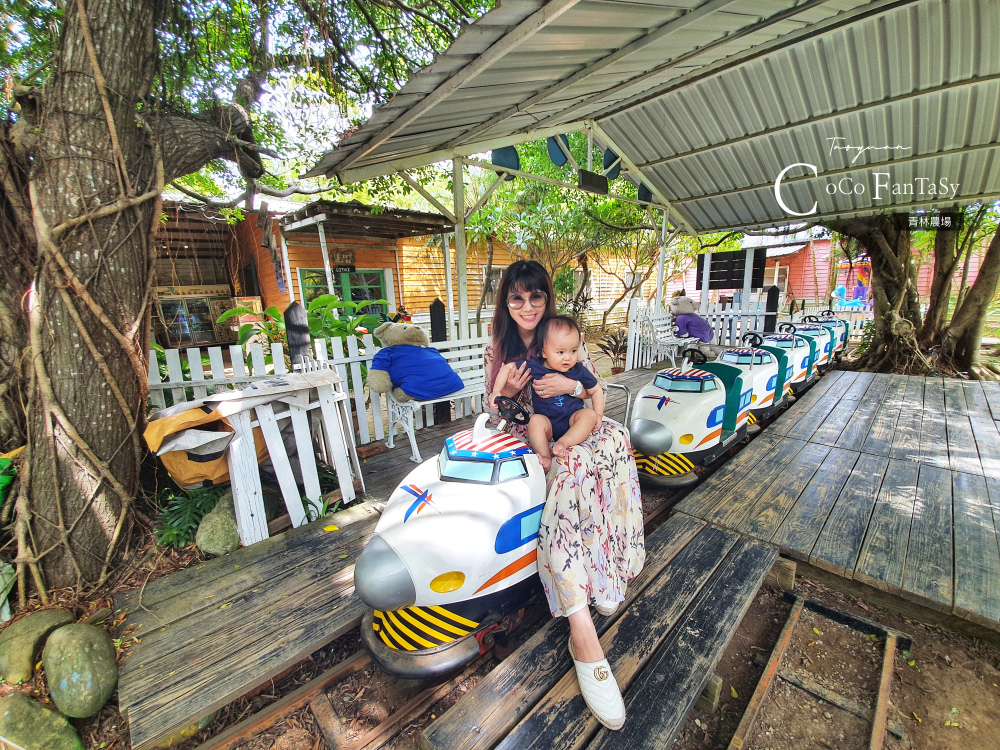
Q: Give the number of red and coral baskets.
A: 0